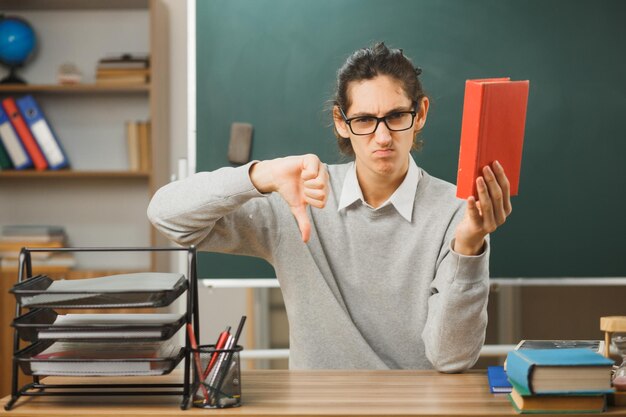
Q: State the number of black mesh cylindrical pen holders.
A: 1